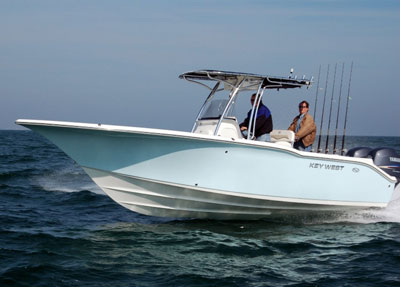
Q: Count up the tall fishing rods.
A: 5